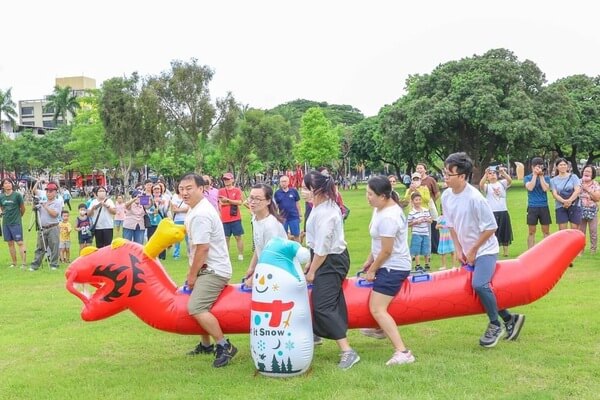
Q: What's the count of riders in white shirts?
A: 5